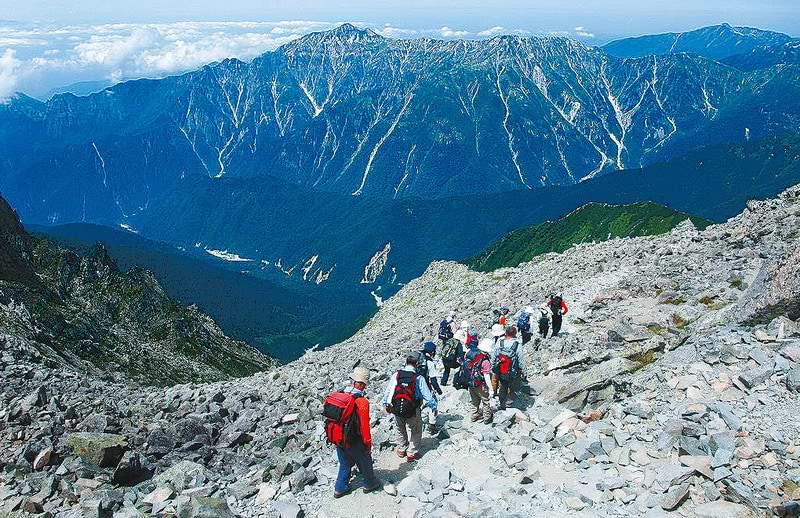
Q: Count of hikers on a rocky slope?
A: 14